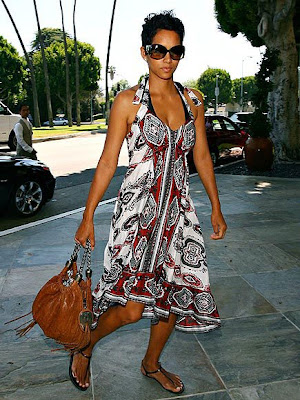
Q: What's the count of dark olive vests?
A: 1